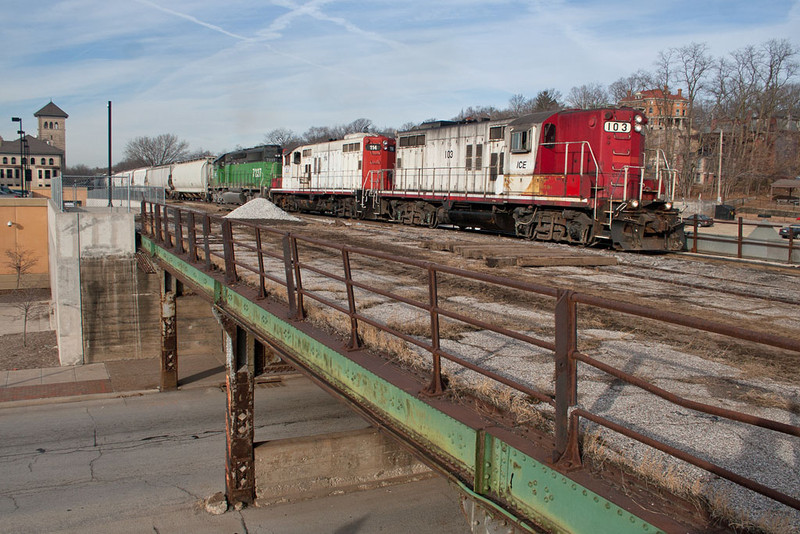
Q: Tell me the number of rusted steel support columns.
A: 2